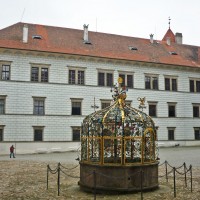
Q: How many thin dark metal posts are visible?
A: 8